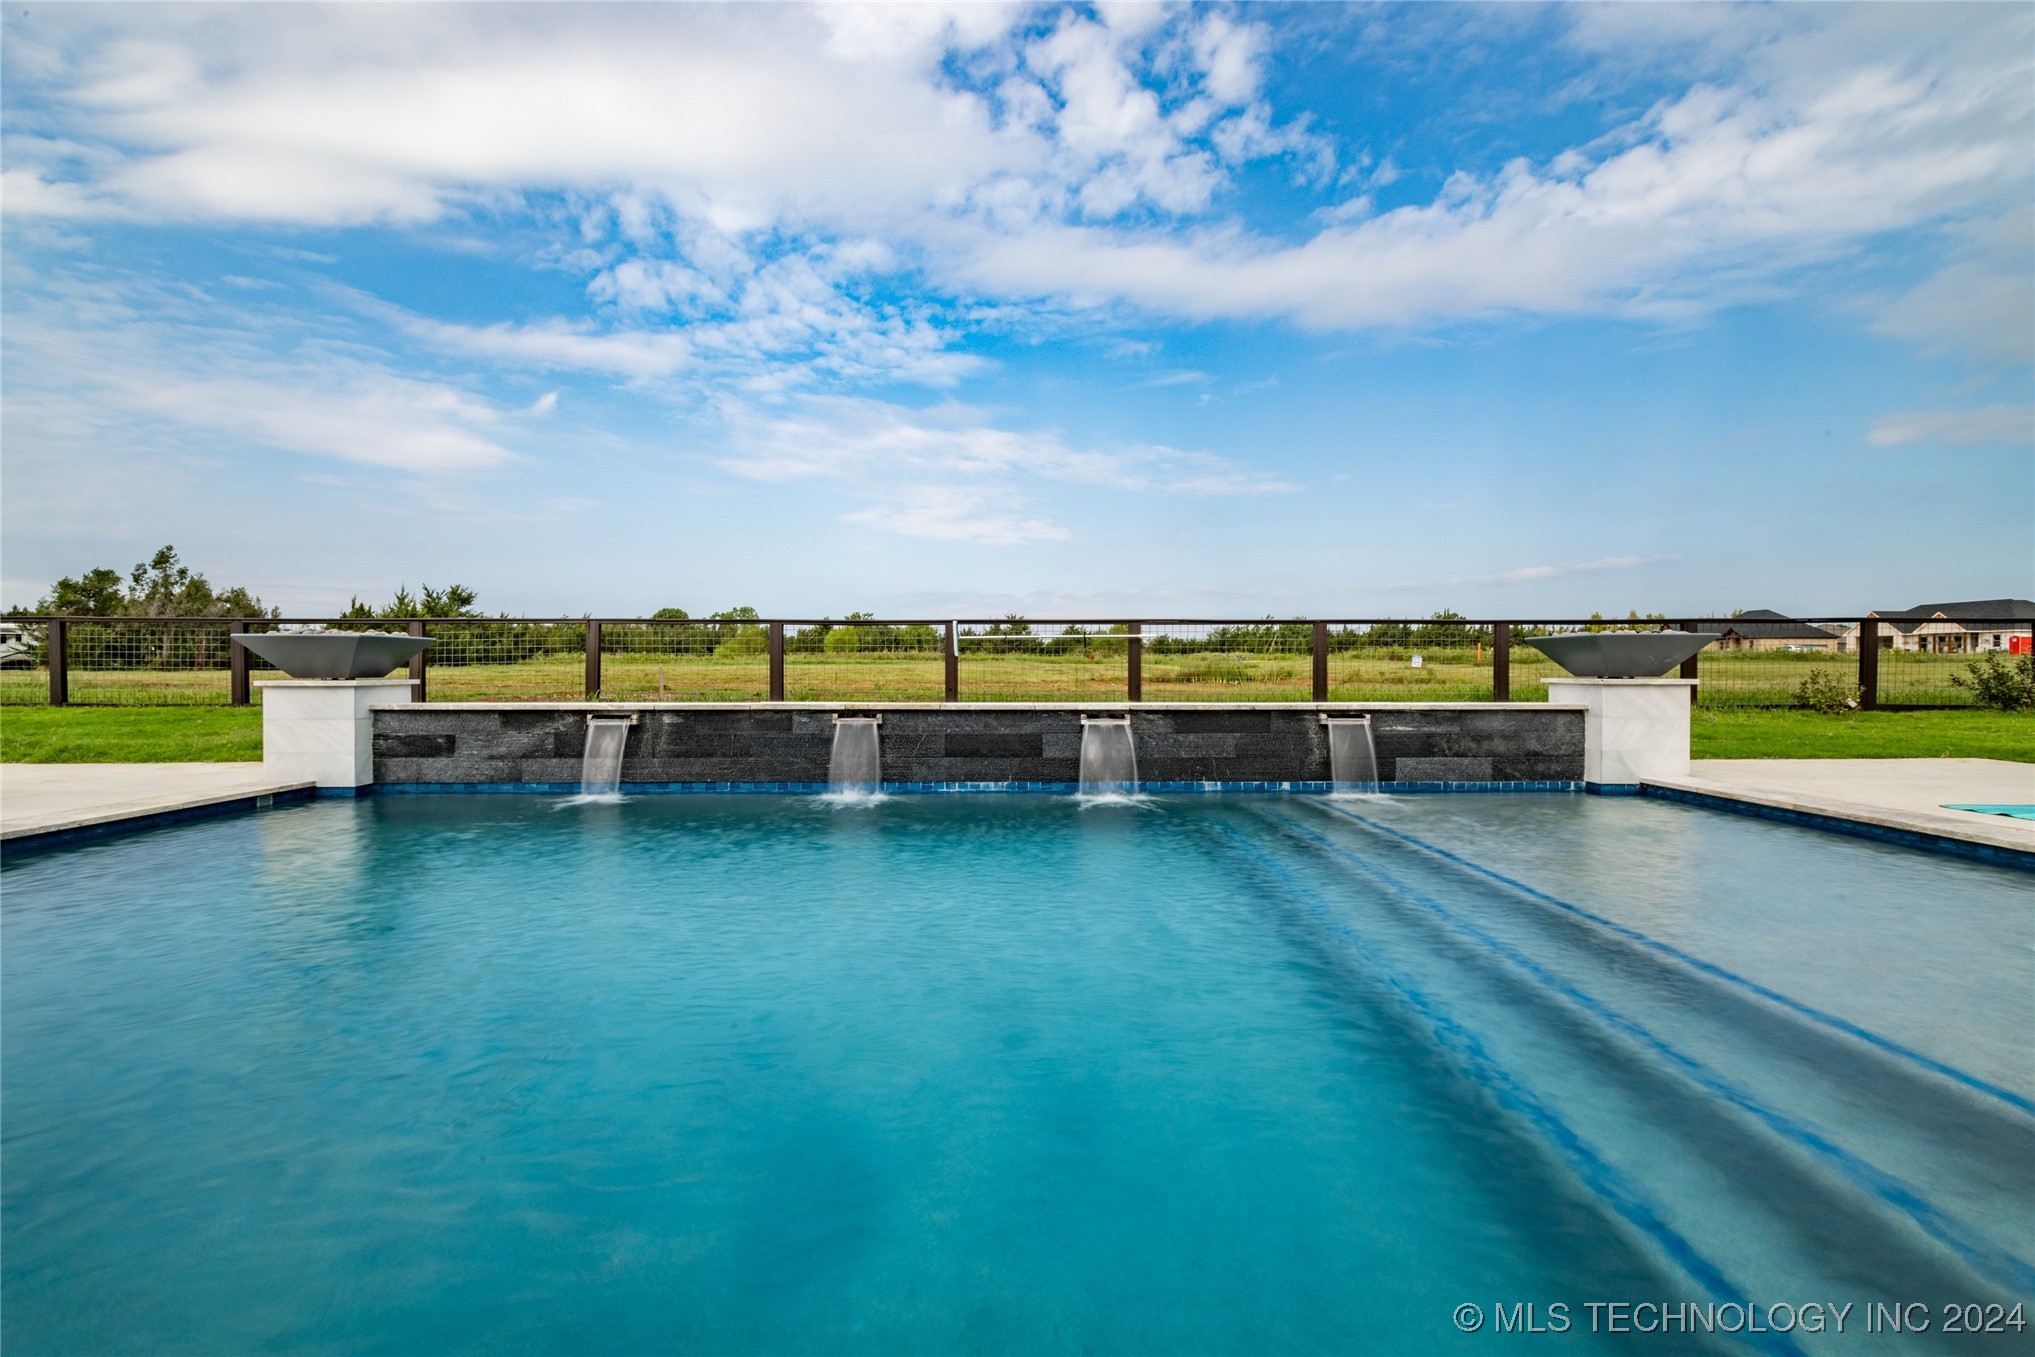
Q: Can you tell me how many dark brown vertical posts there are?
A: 11